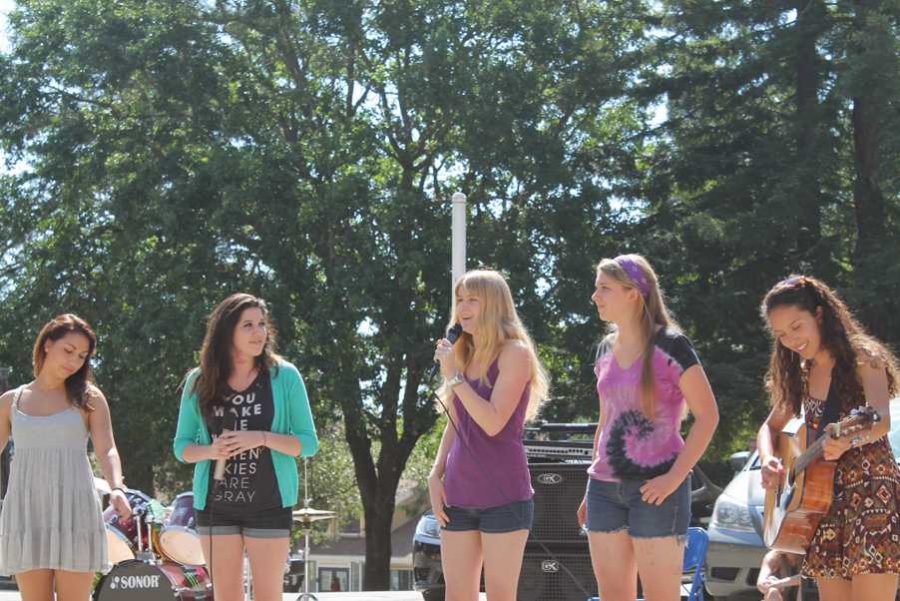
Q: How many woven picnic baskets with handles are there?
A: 0